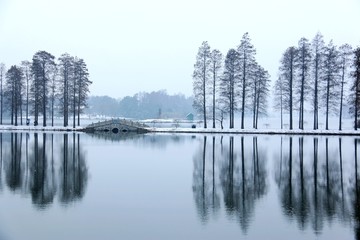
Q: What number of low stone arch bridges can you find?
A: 1